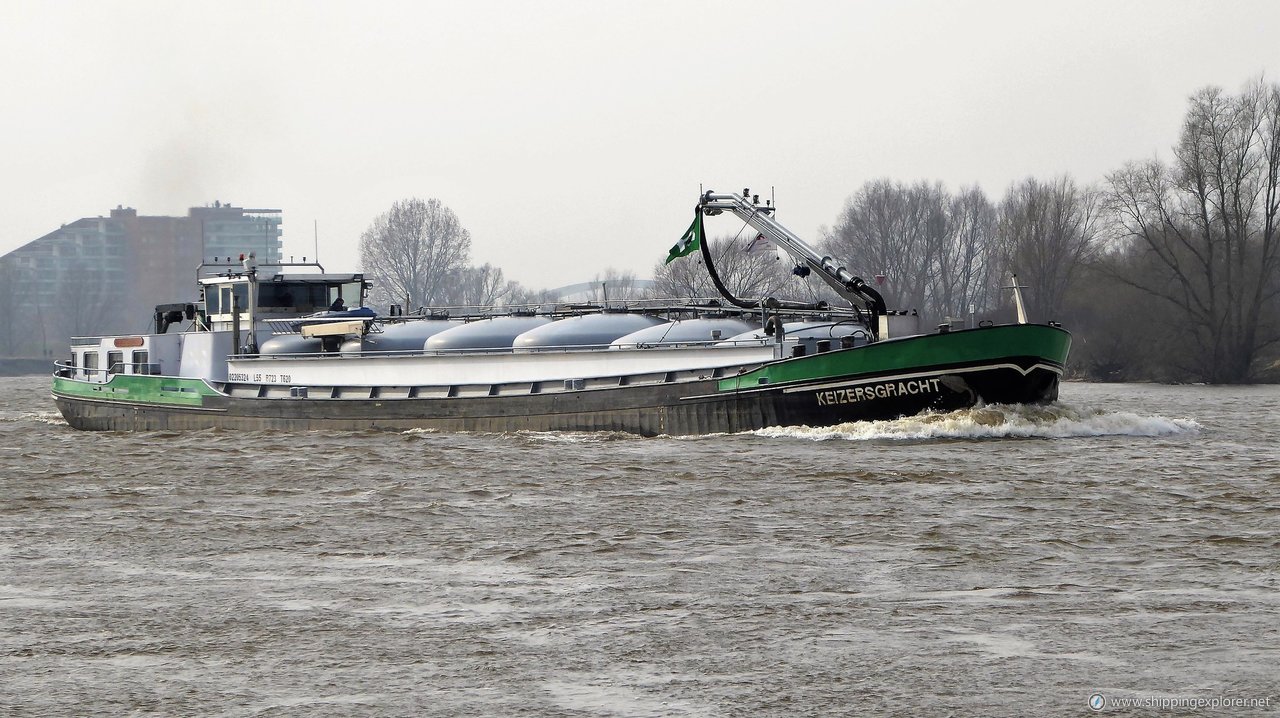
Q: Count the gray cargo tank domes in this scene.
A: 6